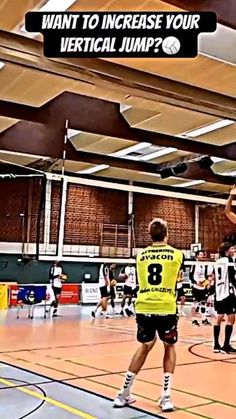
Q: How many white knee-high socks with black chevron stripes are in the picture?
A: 2